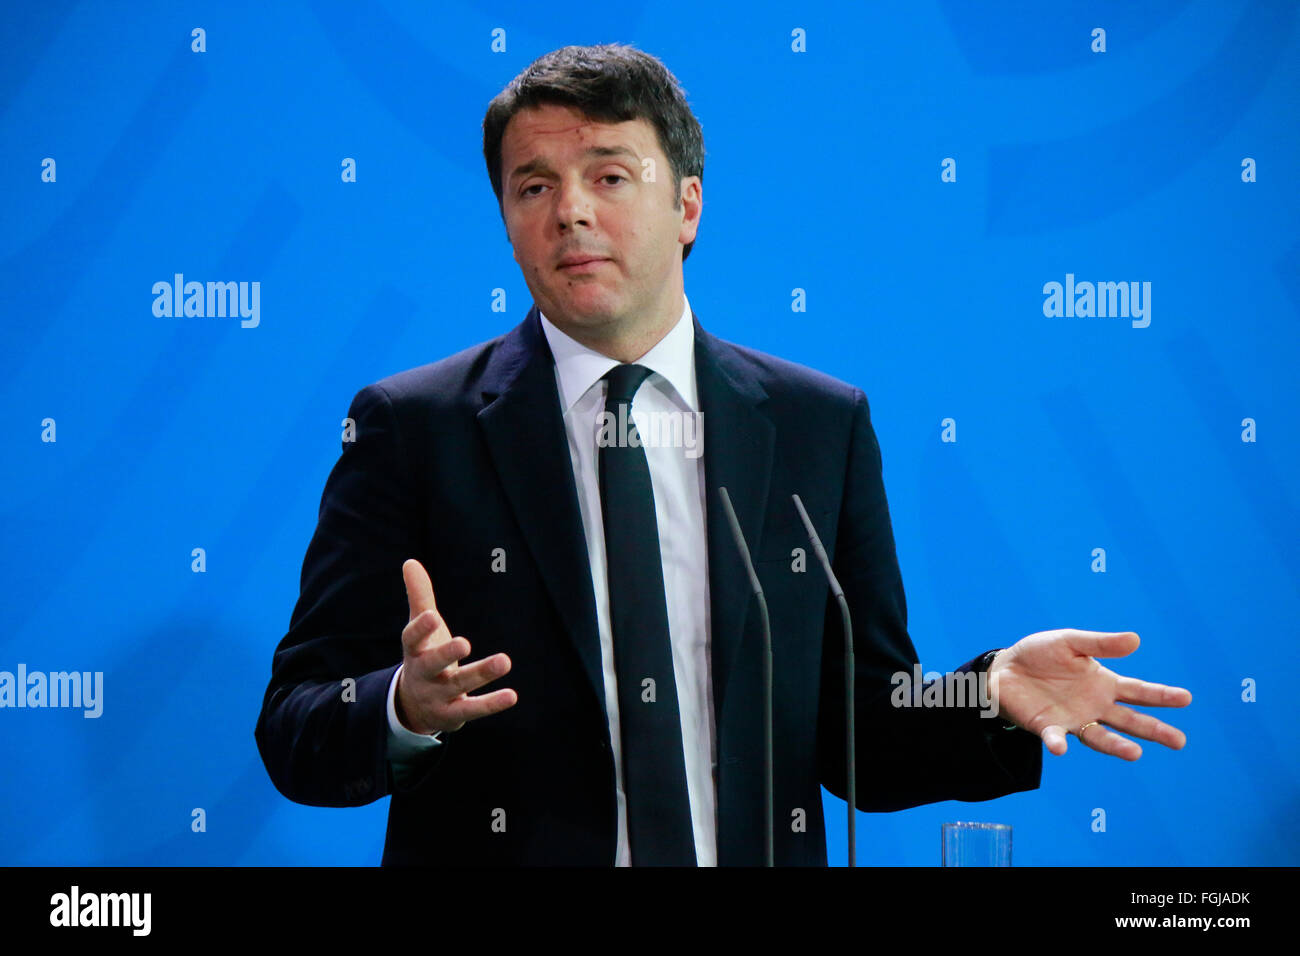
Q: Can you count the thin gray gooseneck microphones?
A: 2